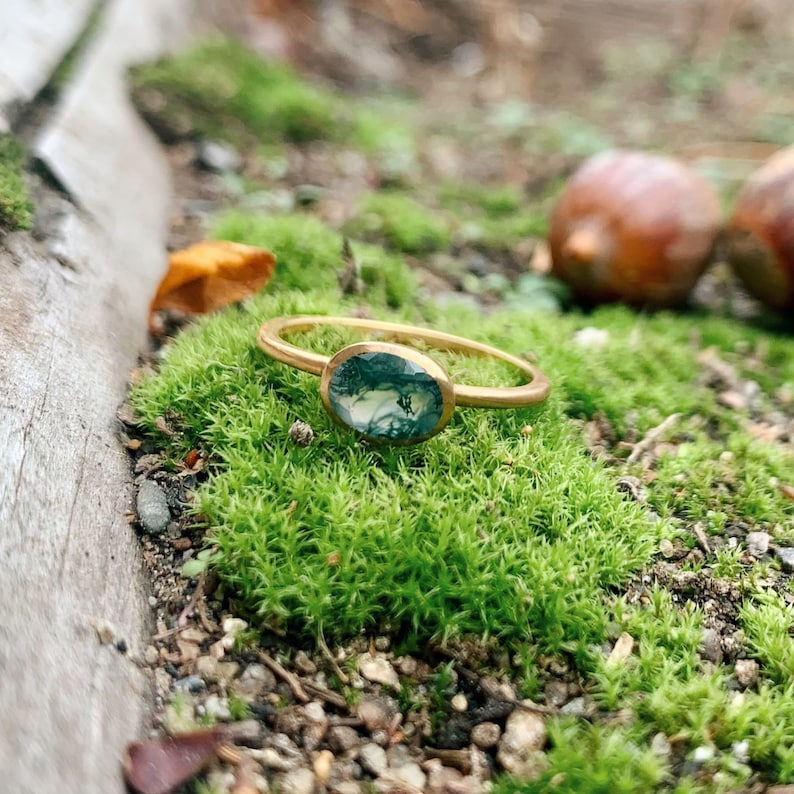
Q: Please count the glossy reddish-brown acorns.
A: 2